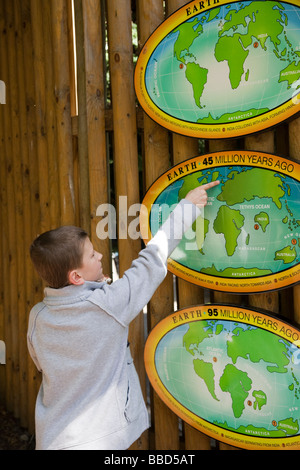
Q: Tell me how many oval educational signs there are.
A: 3